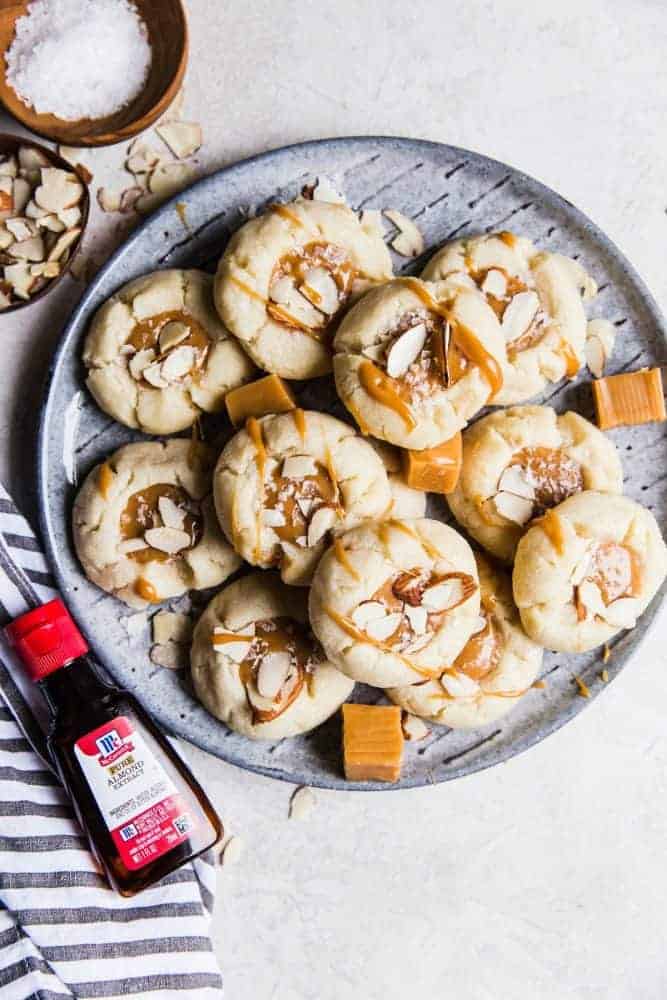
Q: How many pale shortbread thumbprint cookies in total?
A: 12